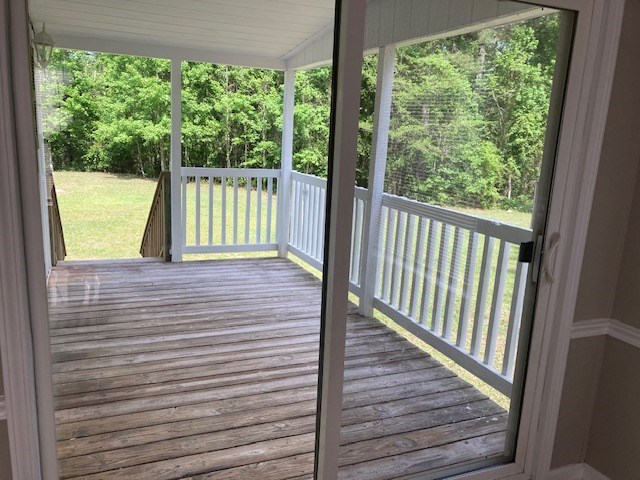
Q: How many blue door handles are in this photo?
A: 0